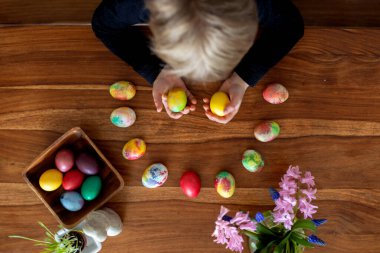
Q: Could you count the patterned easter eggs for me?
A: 9